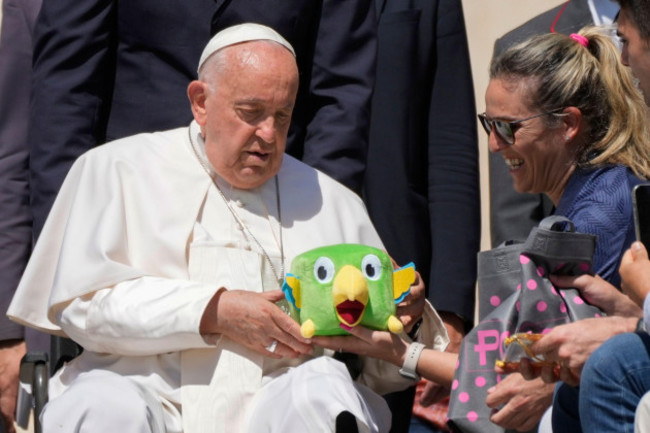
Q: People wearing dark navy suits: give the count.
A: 2